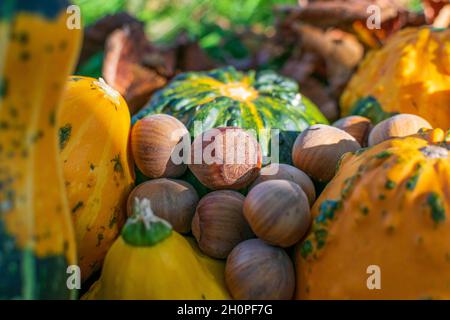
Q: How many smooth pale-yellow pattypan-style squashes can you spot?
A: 1